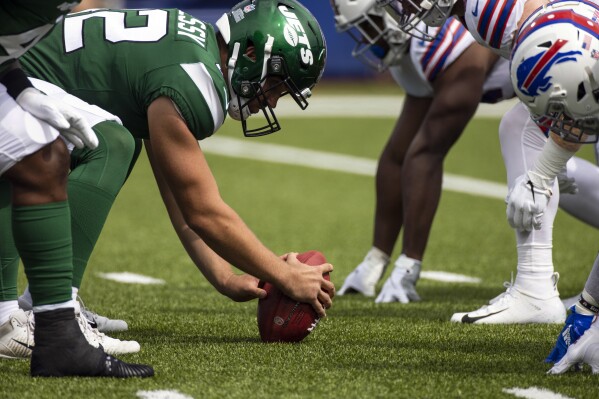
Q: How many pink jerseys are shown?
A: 0